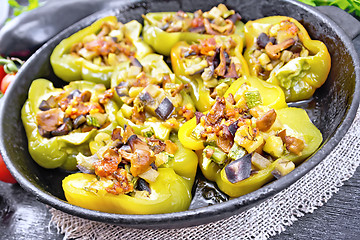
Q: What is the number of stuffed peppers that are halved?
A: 8